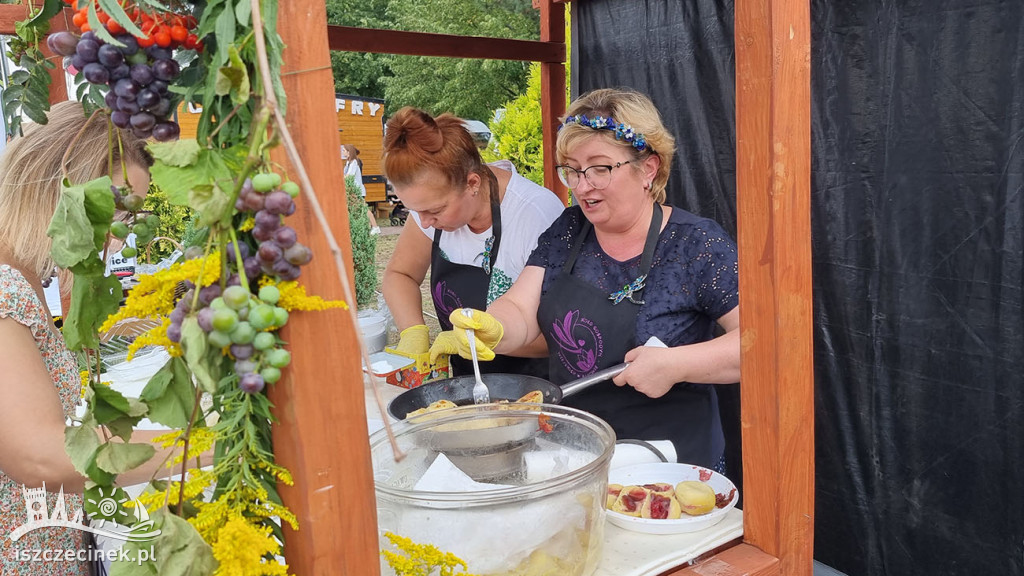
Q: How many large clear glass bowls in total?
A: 1